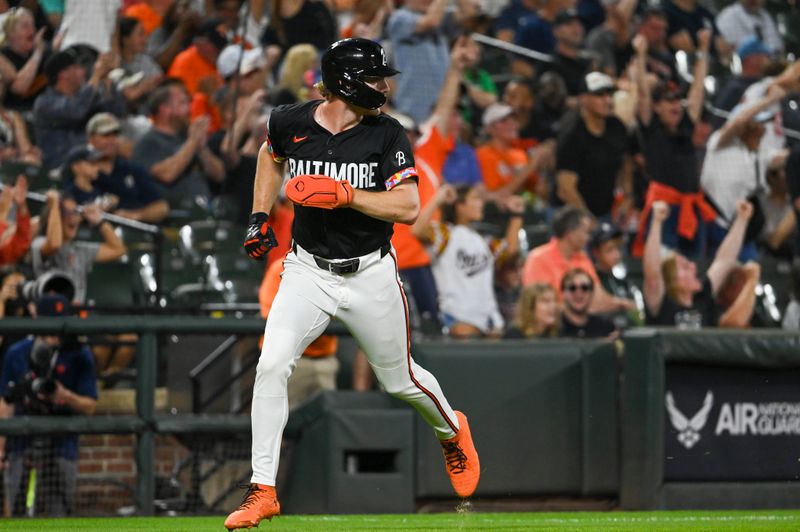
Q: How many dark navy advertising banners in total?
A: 1